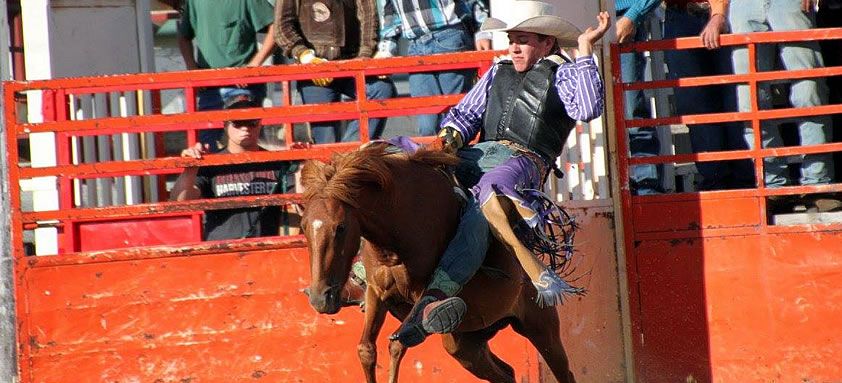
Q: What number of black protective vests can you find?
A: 1